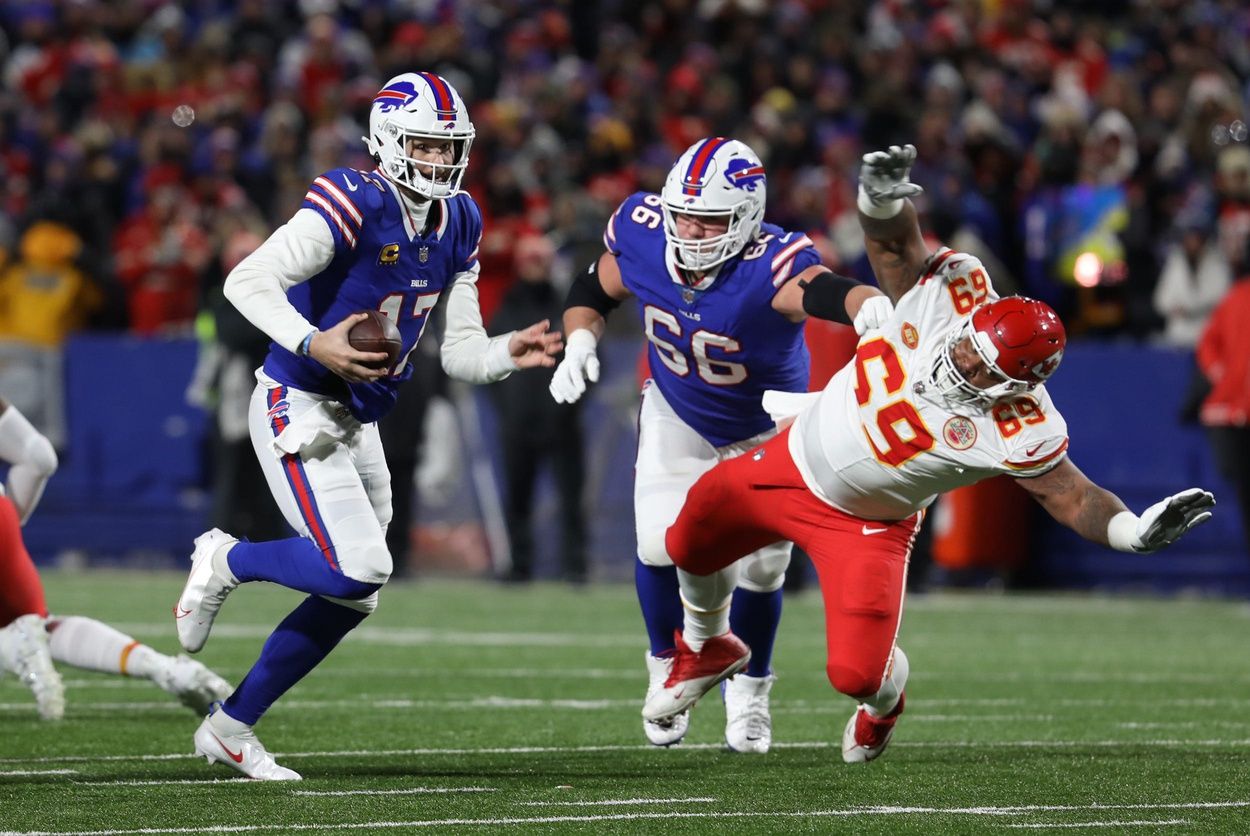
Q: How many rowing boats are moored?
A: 0